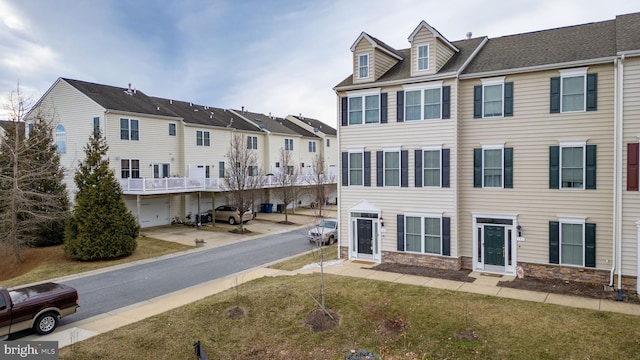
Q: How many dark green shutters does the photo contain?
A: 10